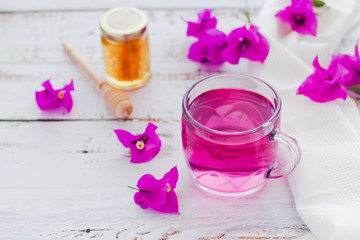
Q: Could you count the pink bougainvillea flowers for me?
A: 9